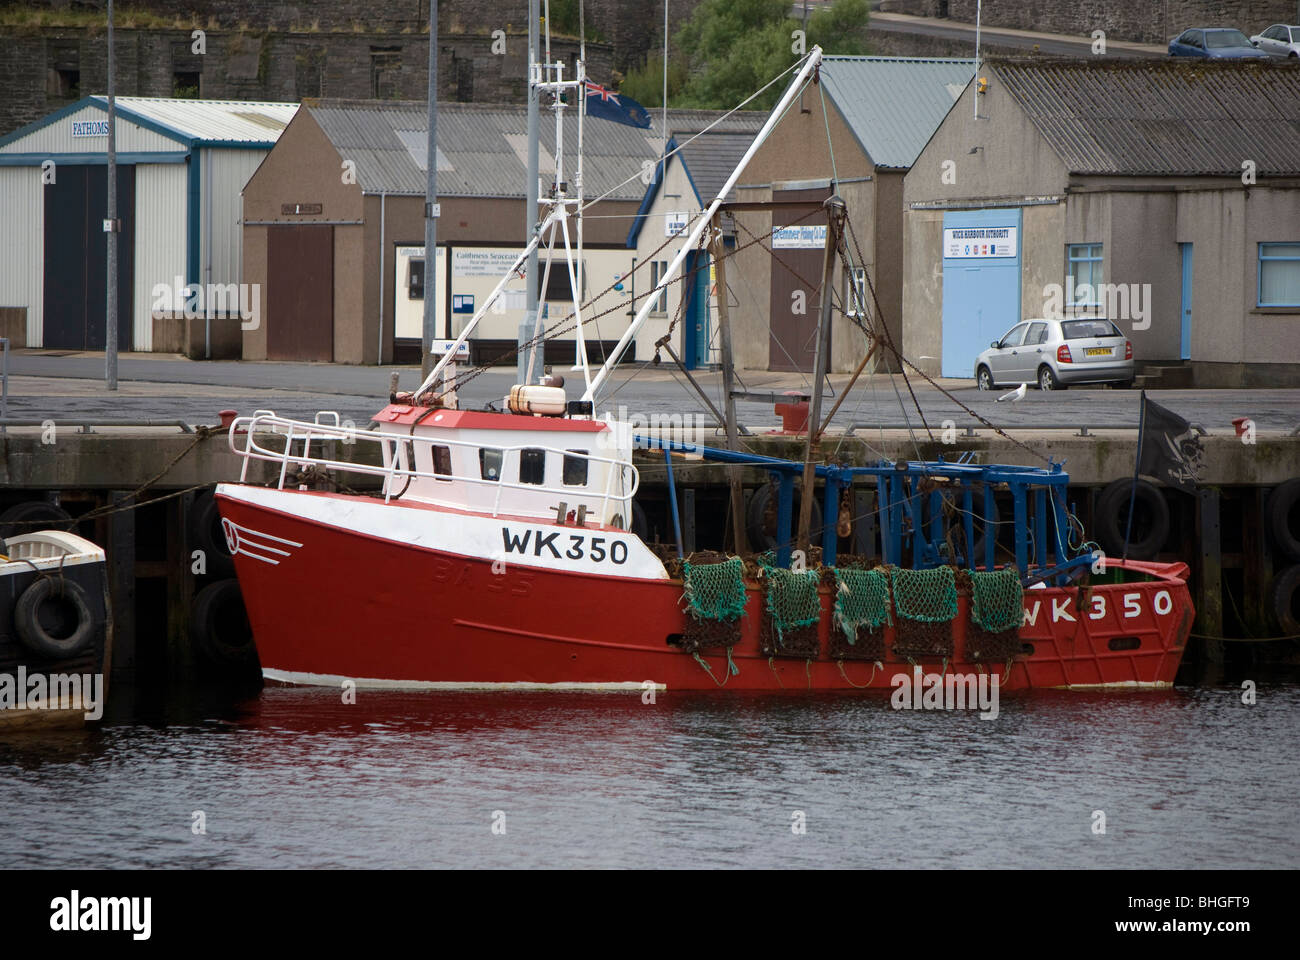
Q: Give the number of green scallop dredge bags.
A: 5